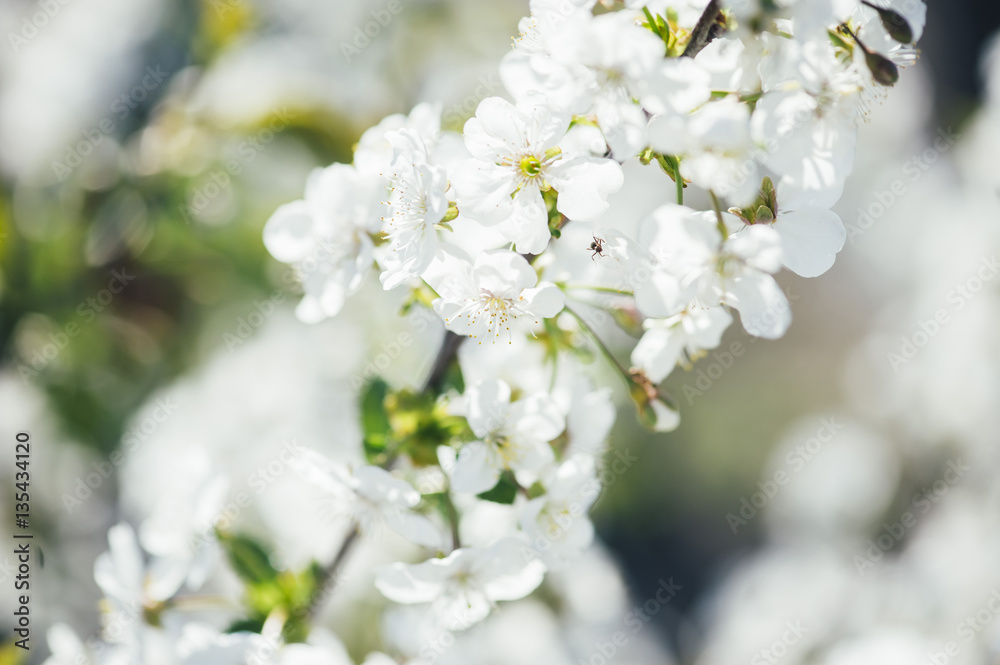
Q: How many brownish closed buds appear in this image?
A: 2